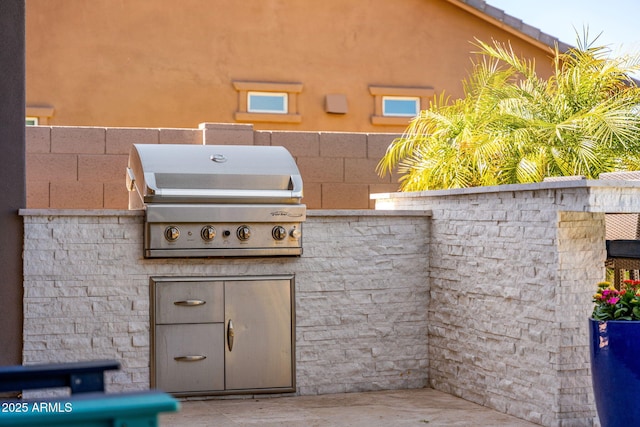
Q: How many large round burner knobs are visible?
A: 4